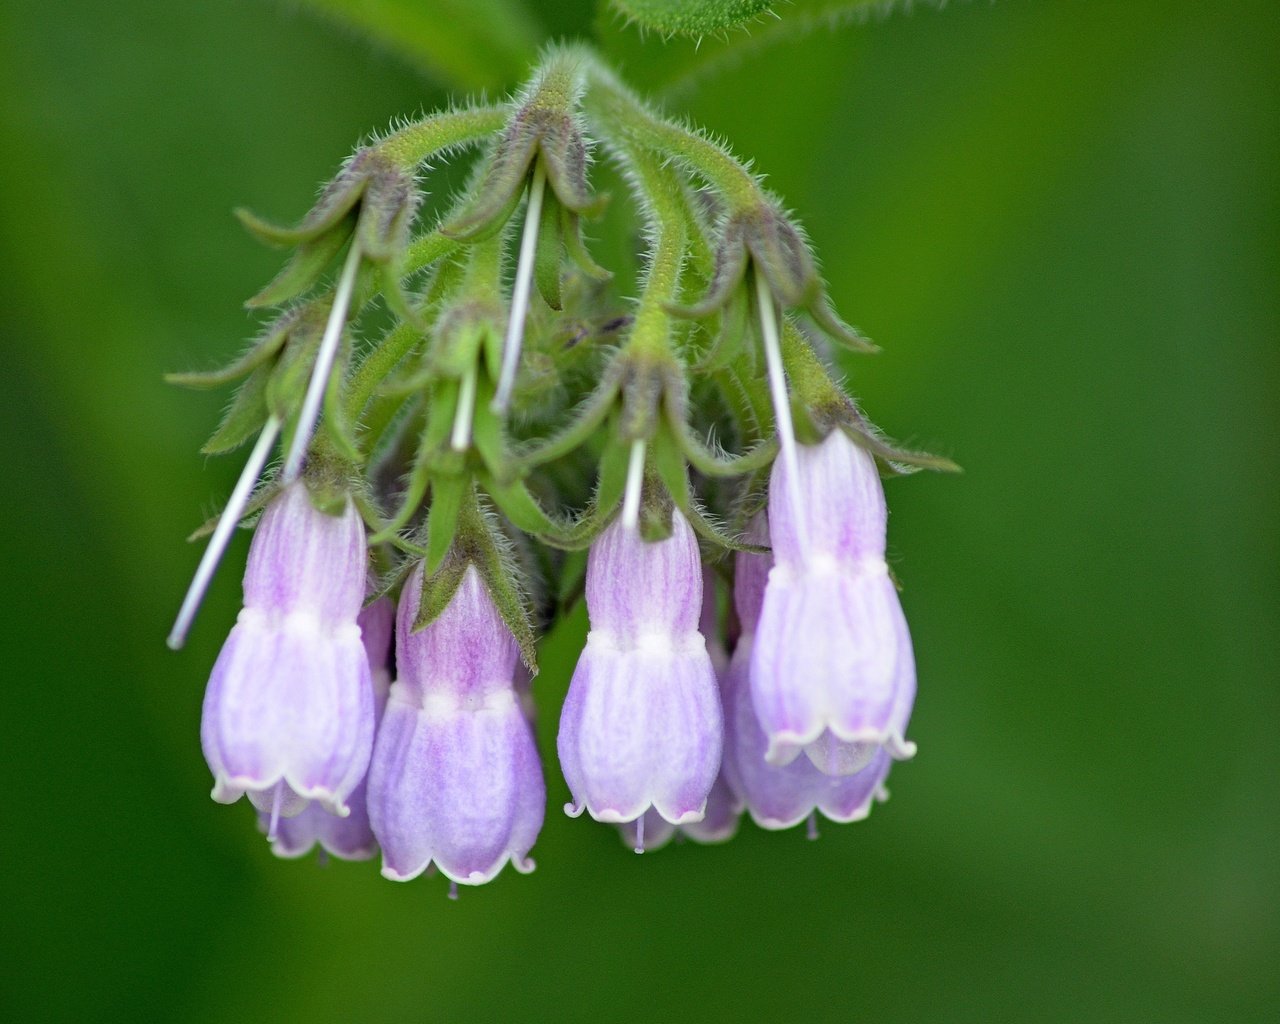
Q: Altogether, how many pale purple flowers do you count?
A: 7